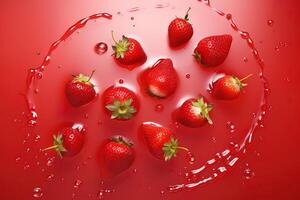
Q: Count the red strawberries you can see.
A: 11